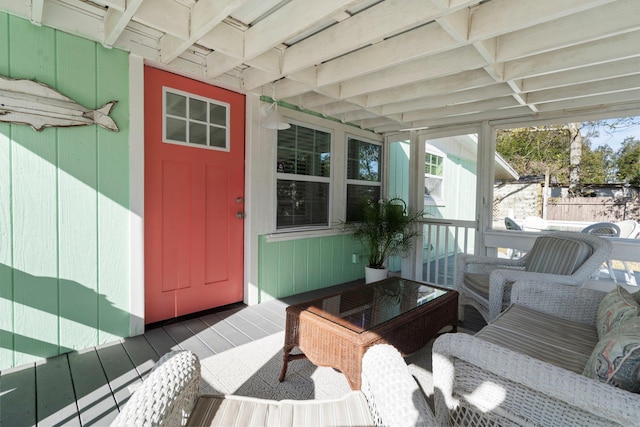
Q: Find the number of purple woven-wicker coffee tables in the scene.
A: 0